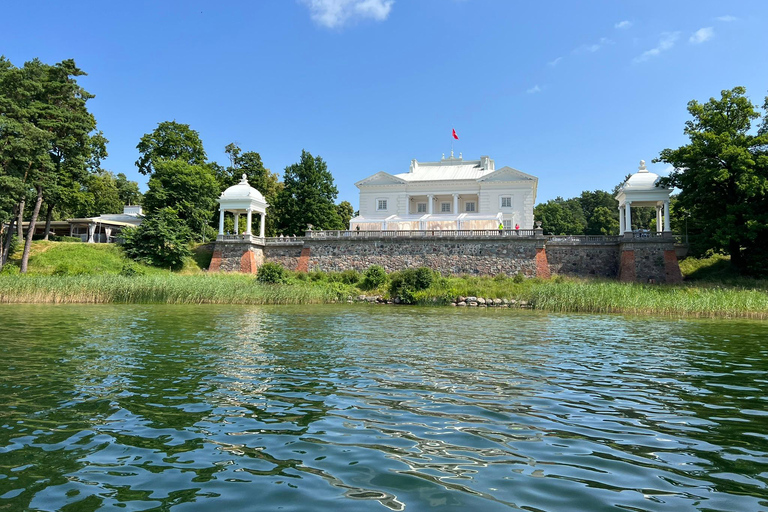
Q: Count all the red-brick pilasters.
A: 6